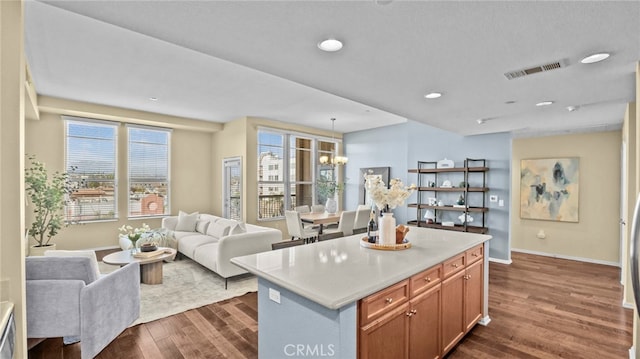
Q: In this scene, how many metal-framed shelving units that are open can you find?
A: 1